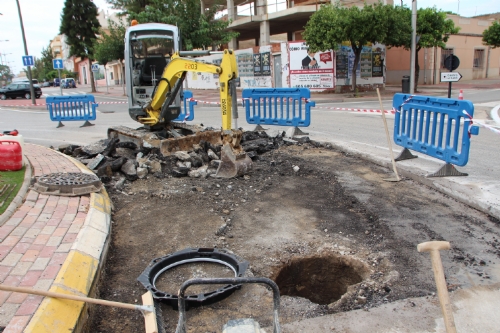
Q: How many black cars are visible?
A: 1